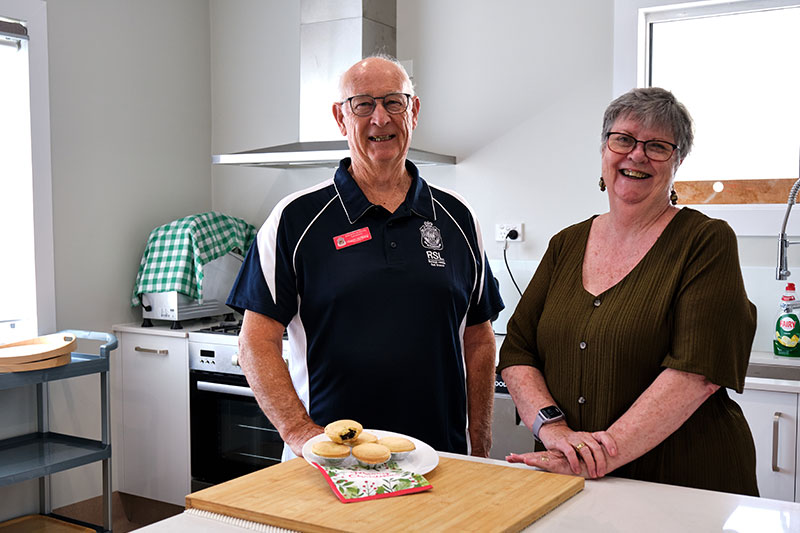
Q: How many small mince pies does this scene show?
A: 5